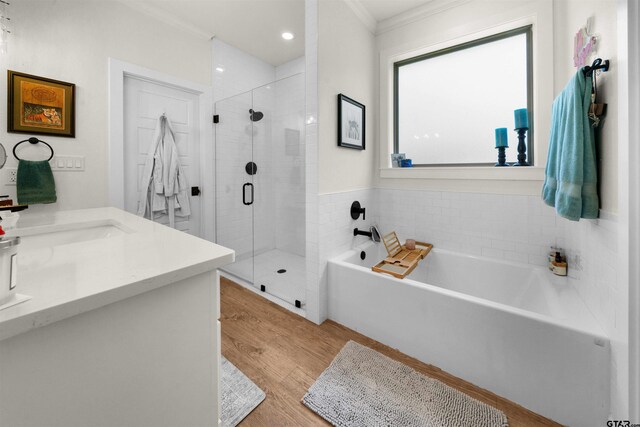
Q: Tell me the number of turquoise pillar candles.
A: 2